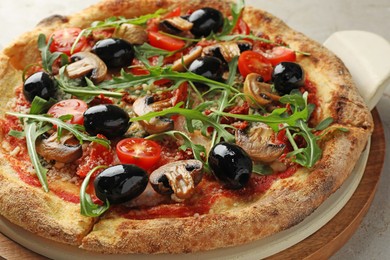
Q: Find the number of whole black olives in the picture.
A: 8